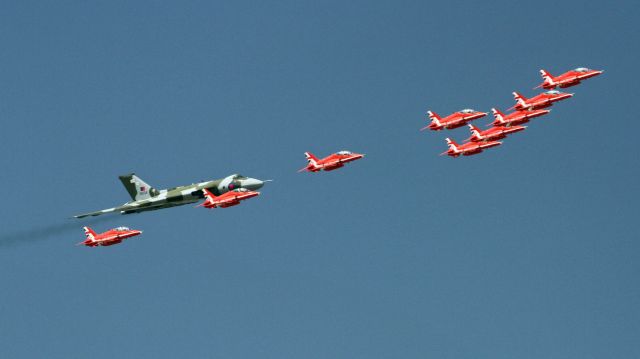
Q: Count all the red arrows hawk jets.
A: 9